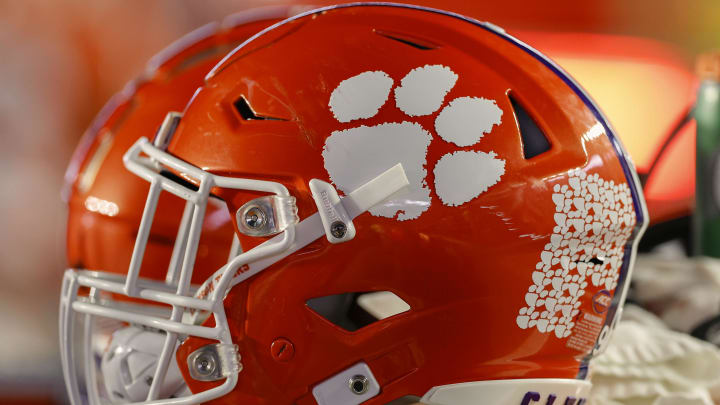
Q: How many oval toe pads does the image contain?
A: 4